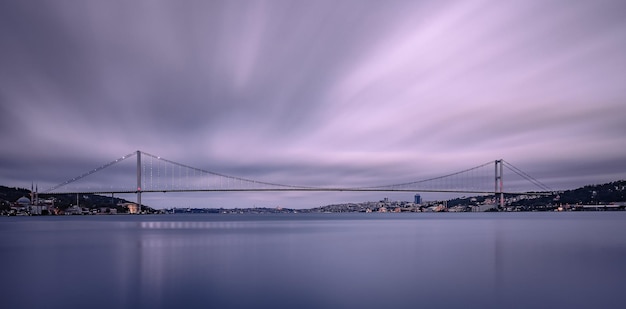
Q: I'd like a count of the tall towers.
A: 2